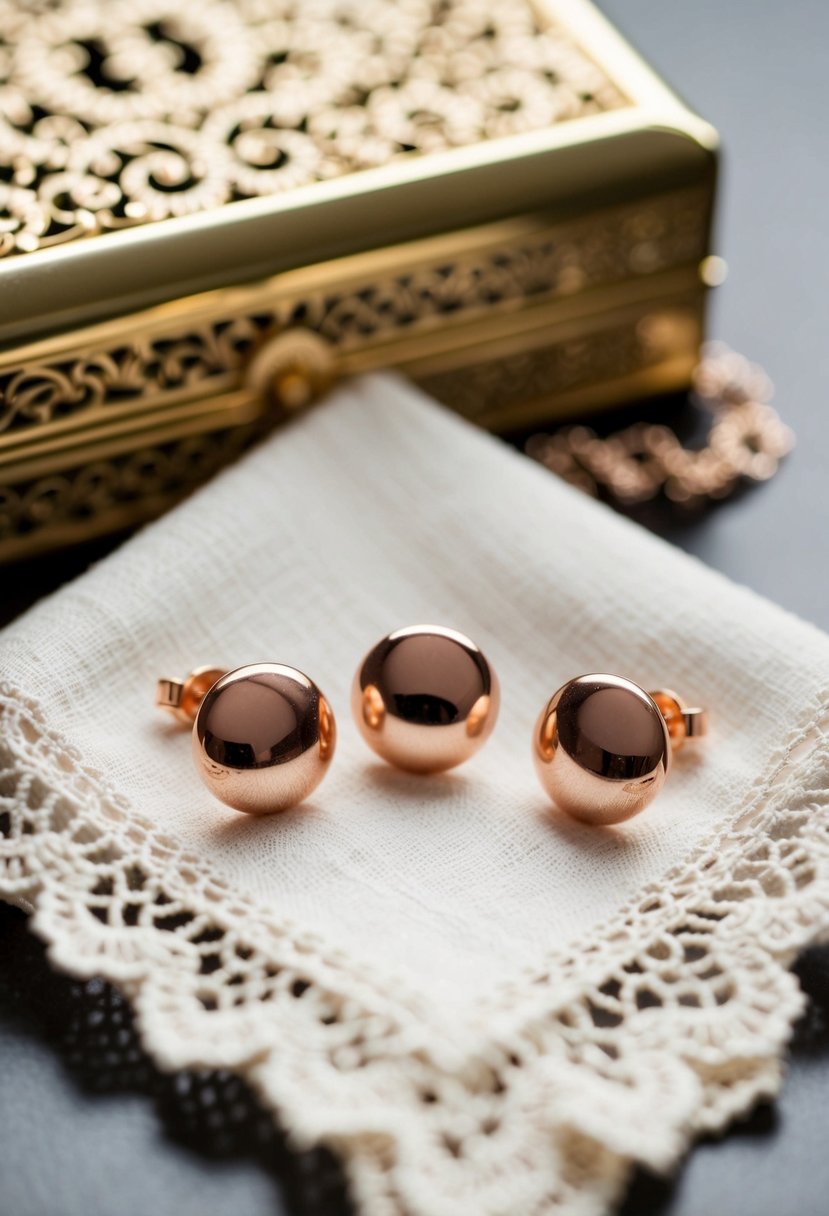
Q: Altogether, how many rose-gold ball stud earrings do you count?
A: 3